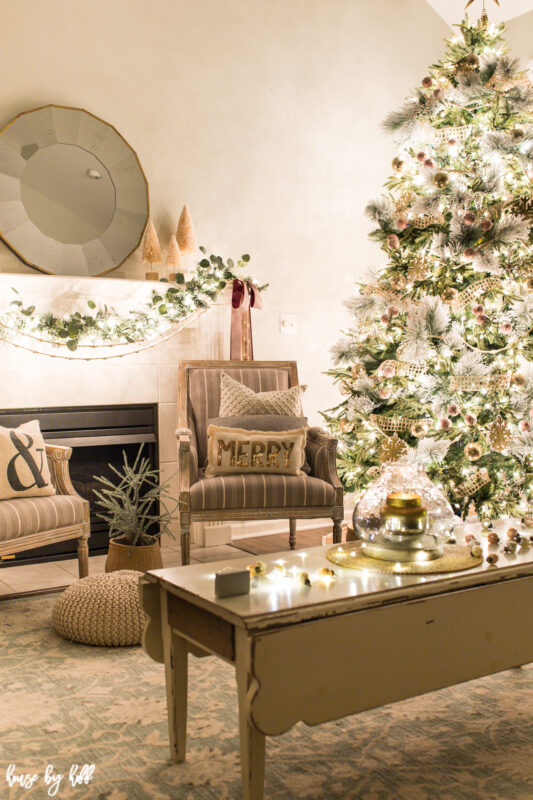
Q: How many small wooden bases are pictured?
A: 2